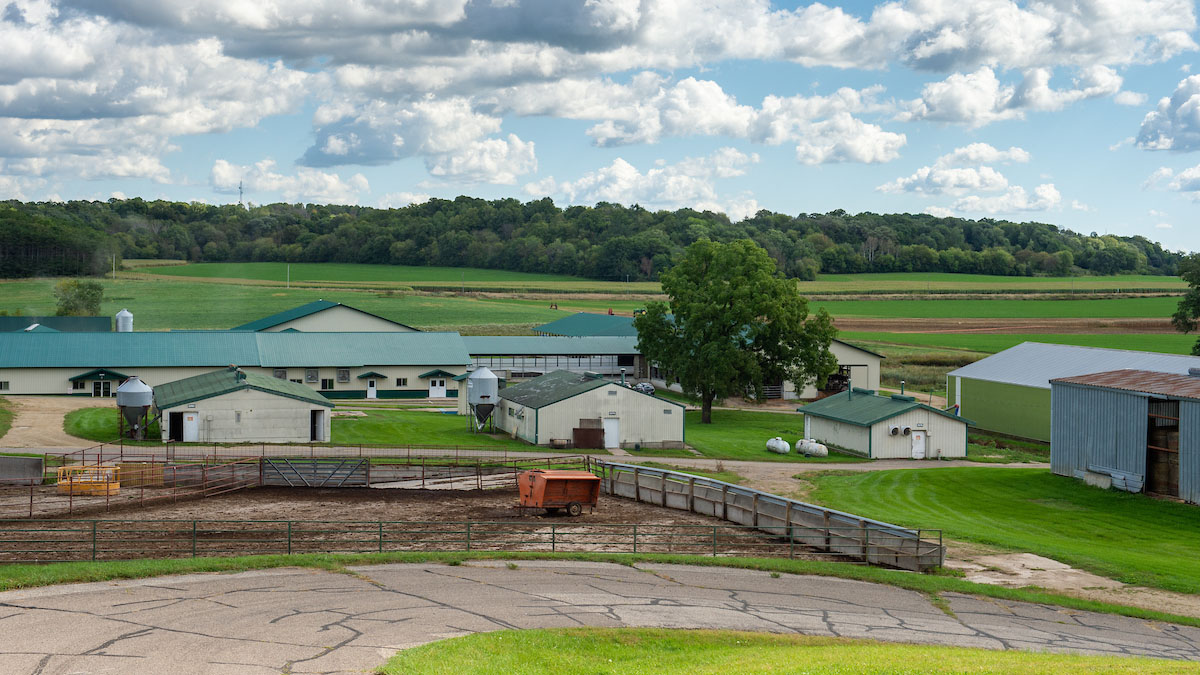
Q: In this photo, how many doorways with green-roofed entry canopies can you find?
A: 3